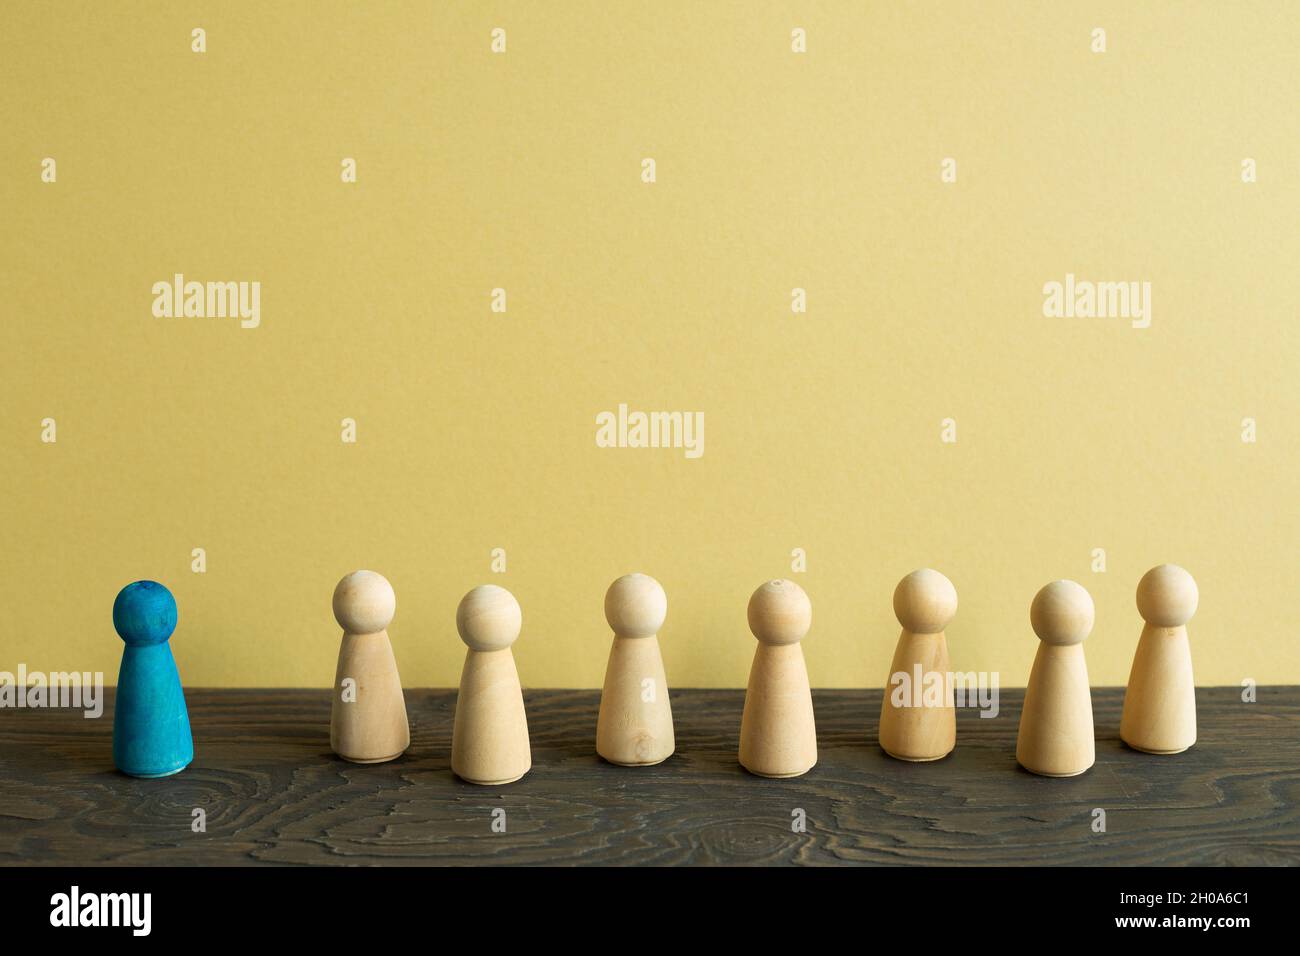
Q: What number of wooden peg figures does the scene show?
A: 8